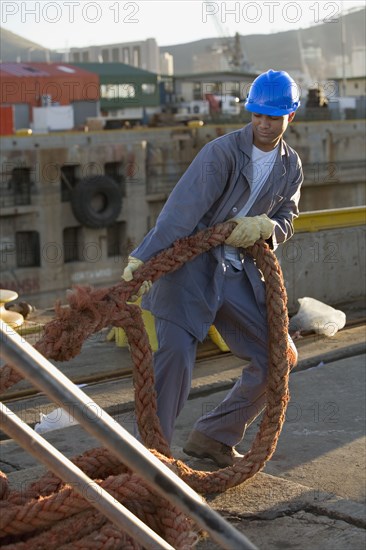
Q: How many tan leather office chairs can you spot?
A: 0